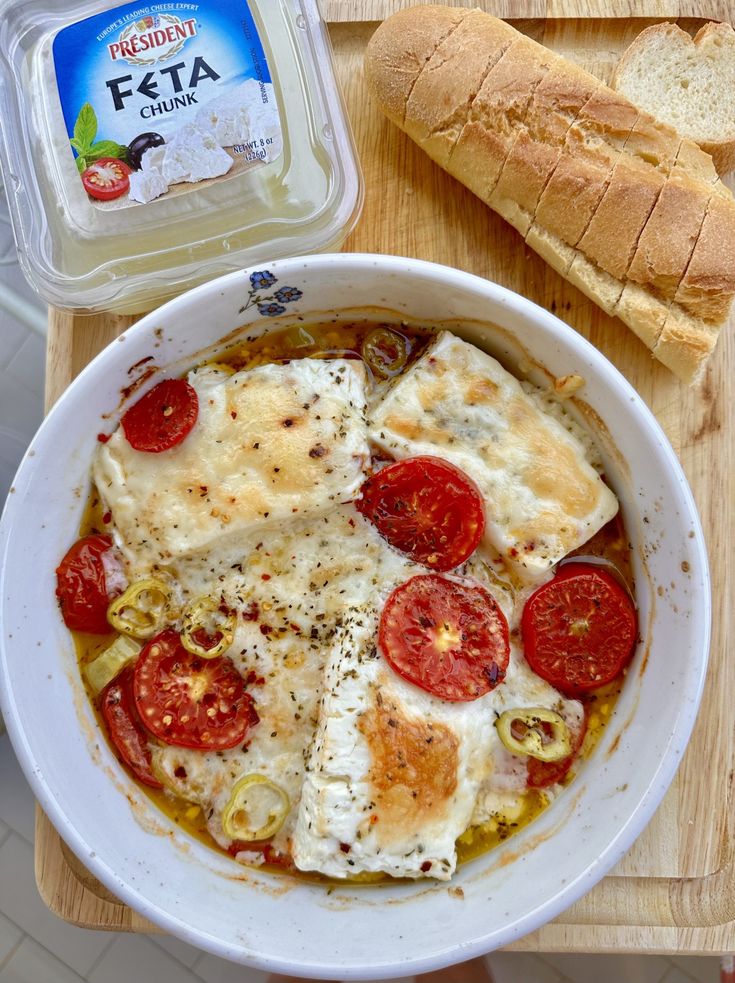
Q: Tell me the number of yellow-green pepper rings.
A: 5